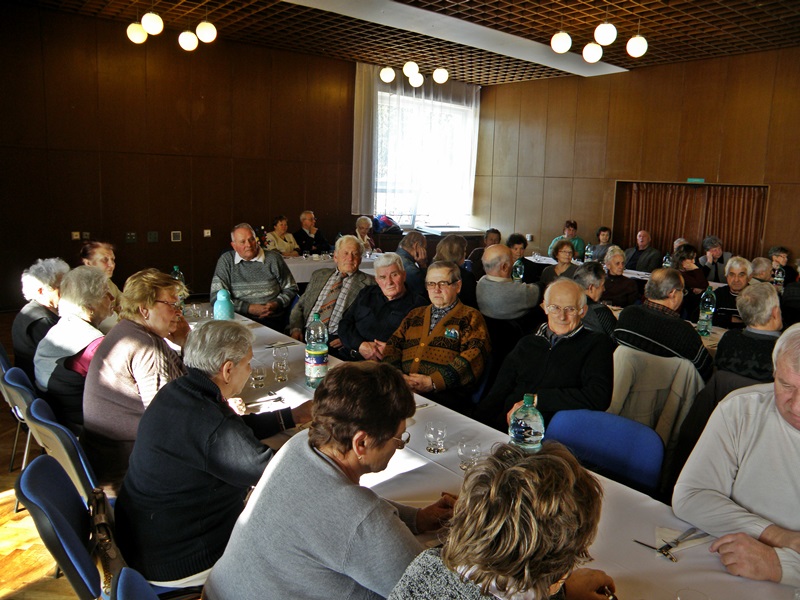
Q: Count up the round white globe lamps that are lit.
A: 12